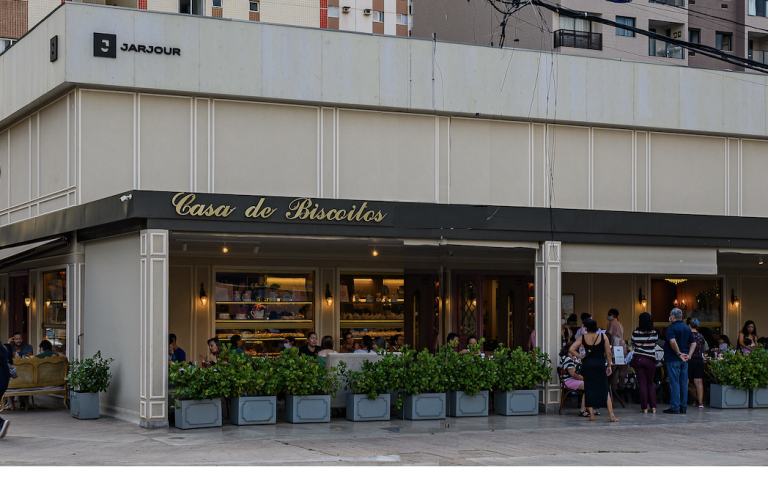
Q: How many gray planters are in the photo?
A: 10